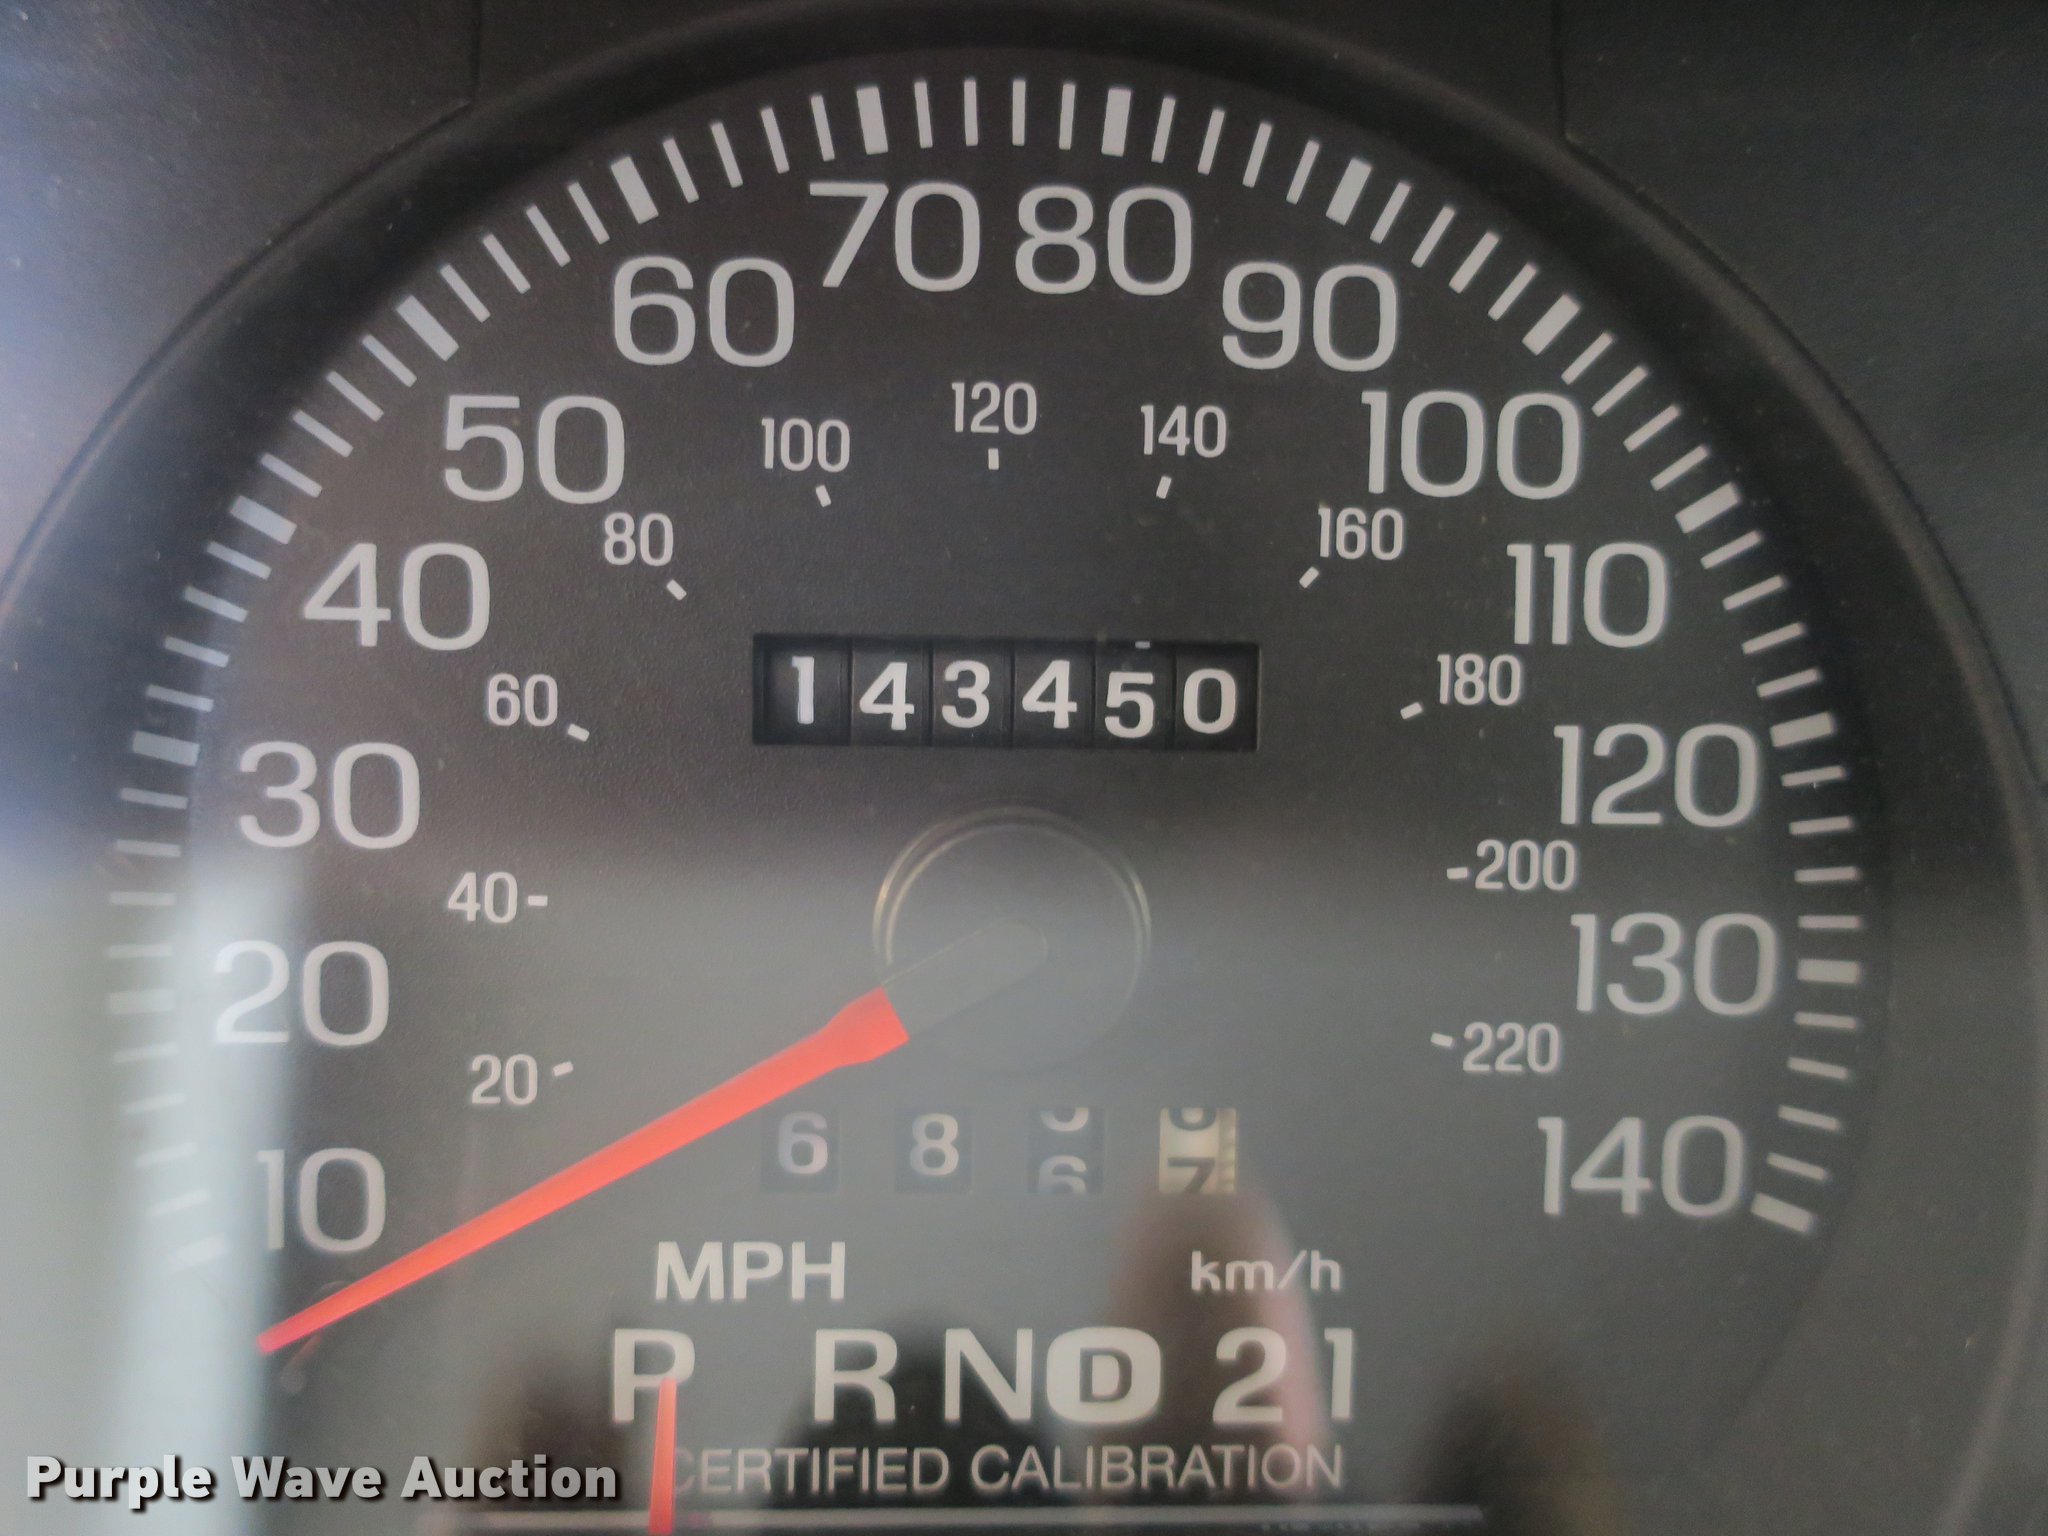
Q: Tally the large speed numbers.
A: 14